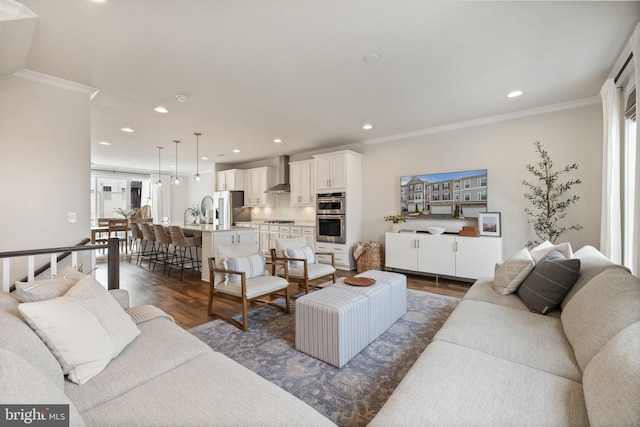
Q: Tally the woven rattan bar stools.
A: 4